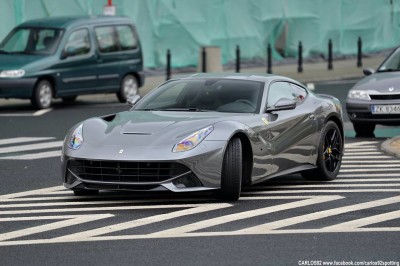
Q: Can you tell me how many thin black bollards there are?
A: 7